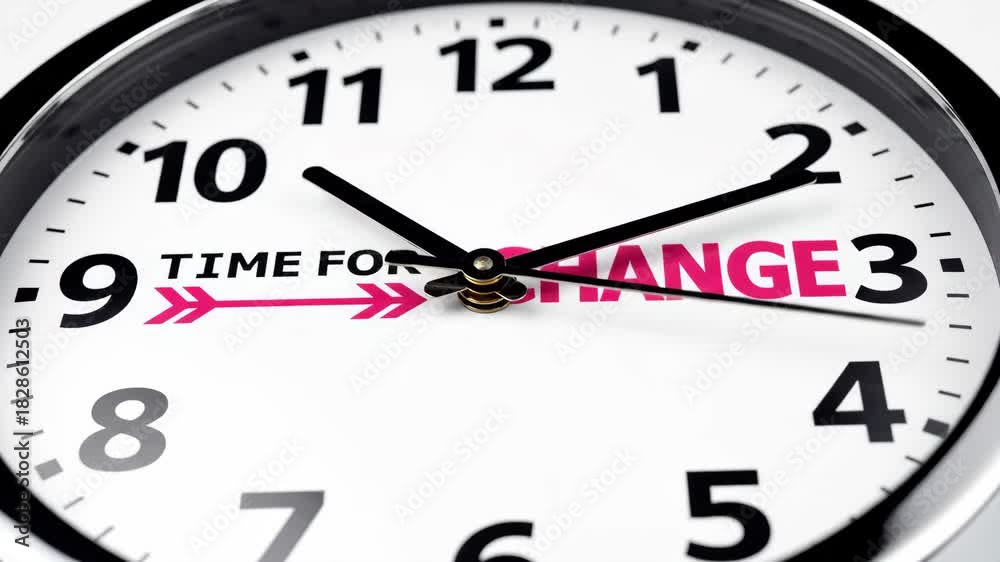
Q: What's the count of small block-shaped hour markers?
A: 9